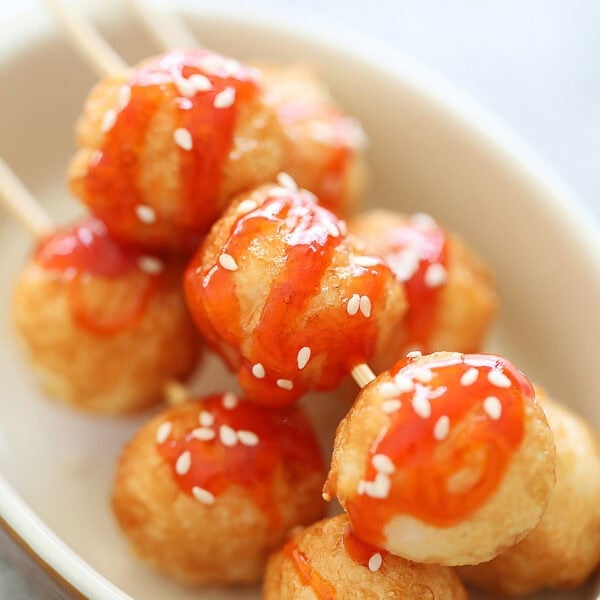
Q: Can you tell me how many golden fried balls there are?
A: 9